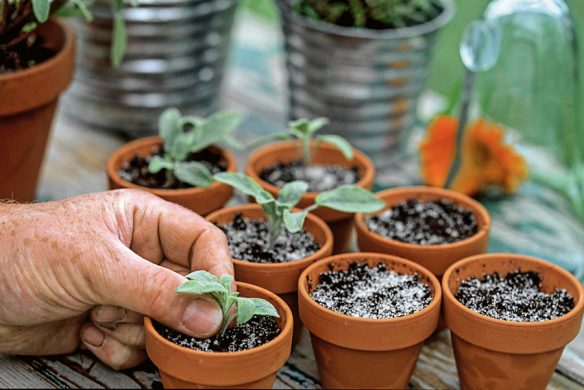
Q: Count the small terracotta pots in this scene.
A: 7